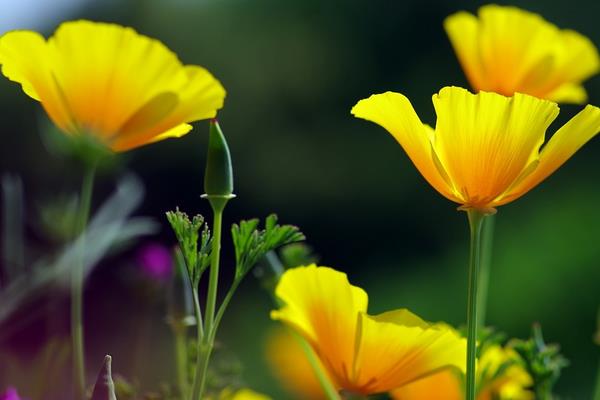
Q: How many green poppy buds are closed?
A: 1